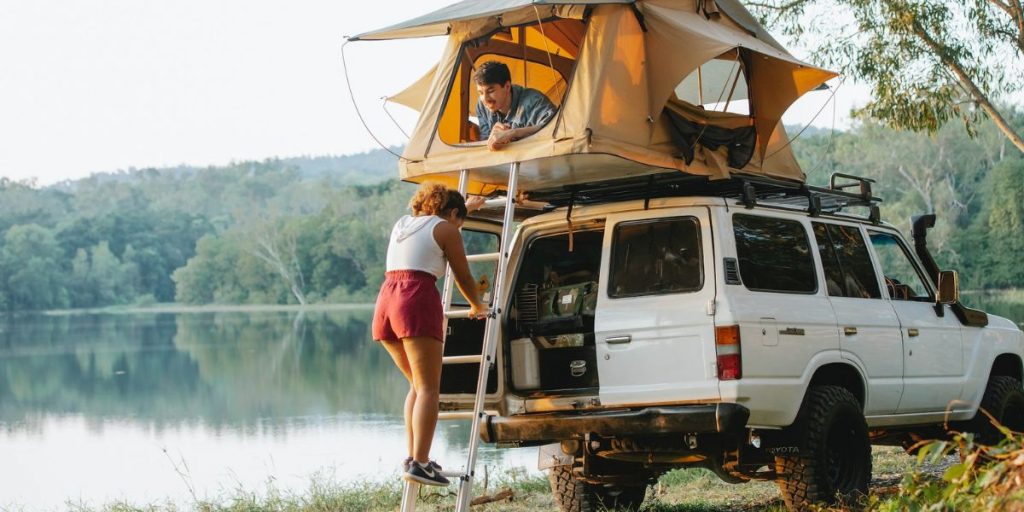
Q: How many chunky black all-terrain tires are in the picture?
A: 3